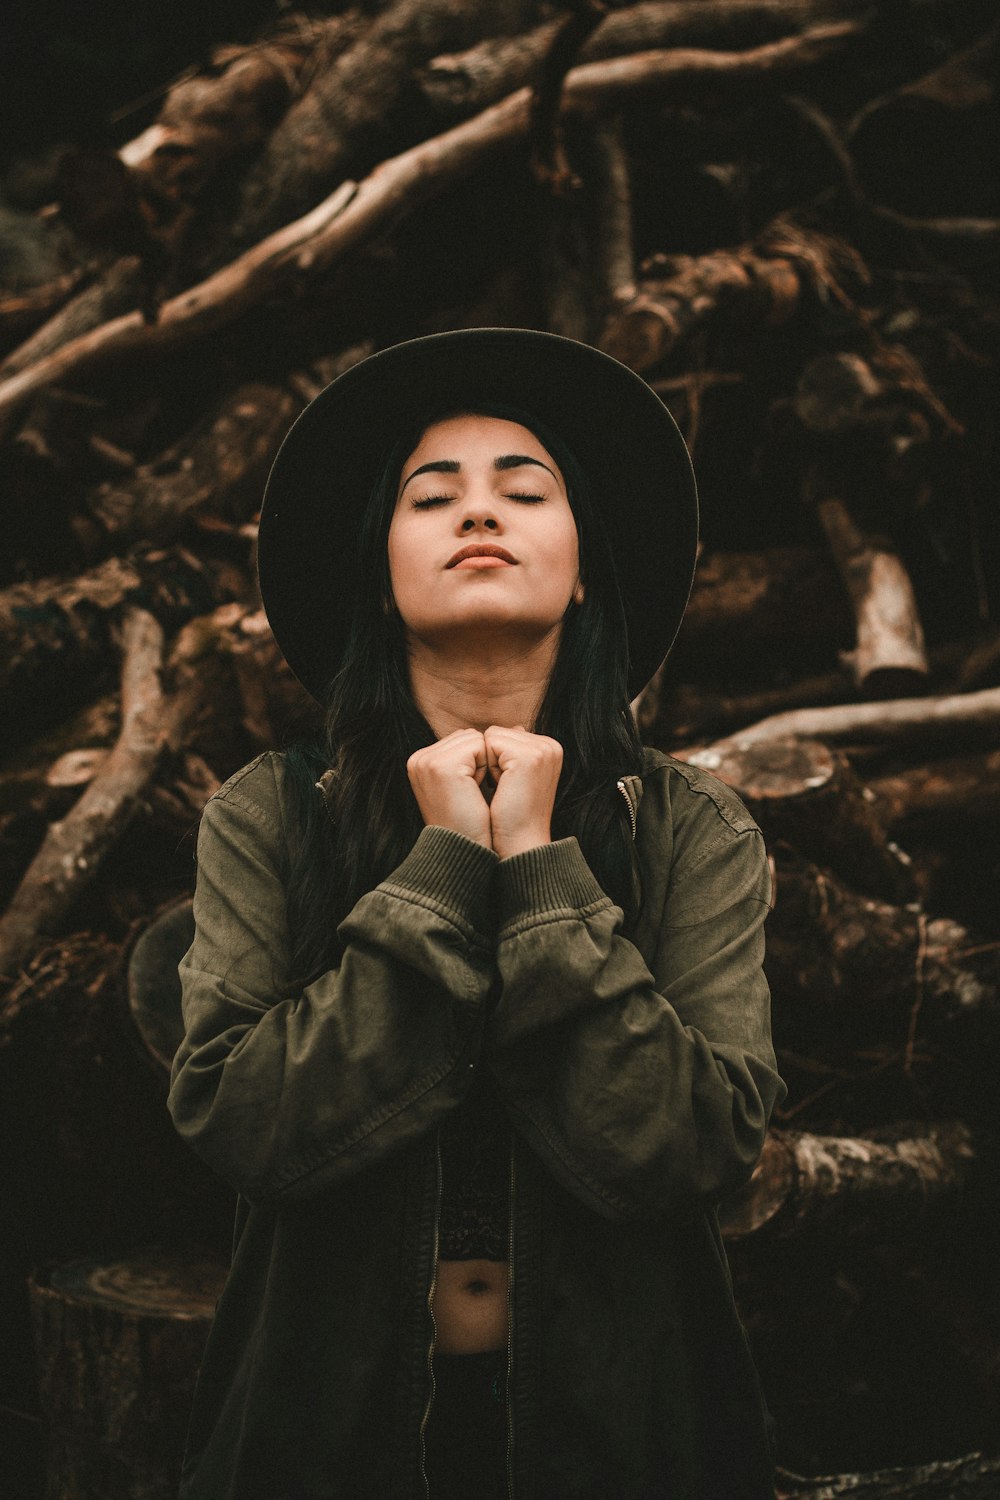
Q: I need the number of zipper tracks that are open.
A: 2